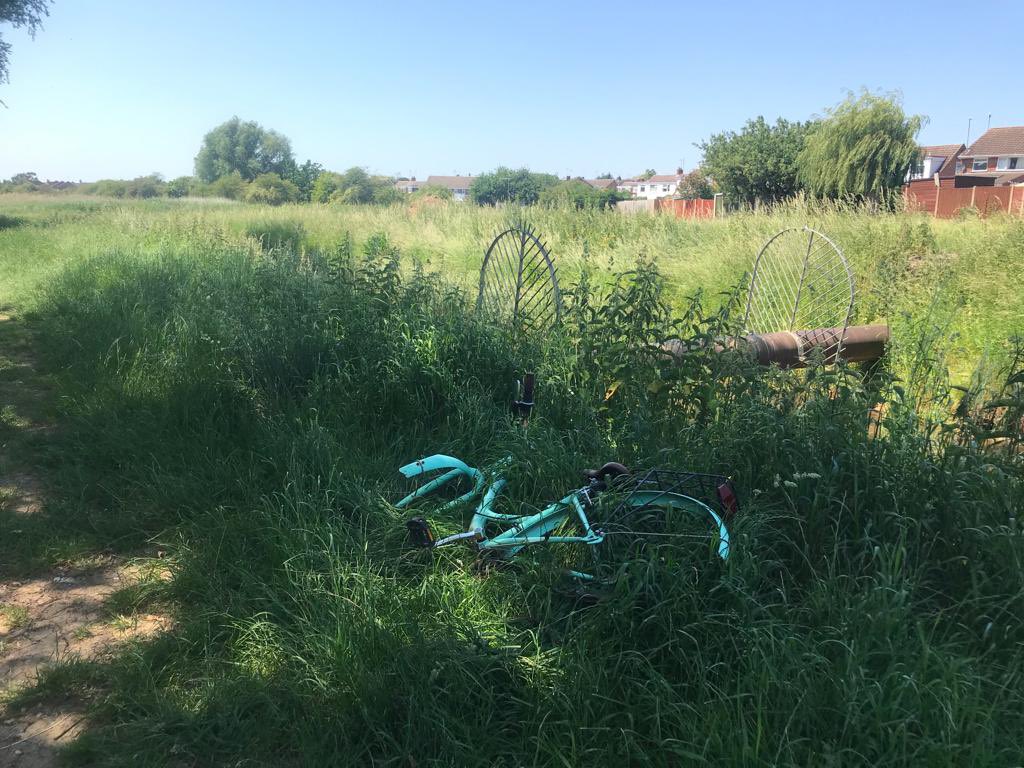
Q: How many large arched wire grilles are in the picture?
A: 2